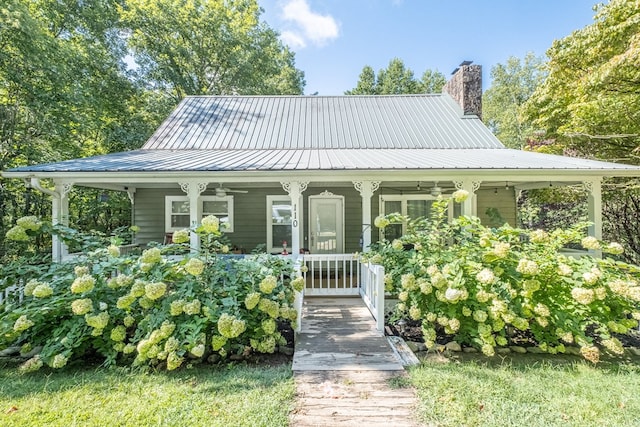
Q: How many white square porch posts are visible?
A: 6